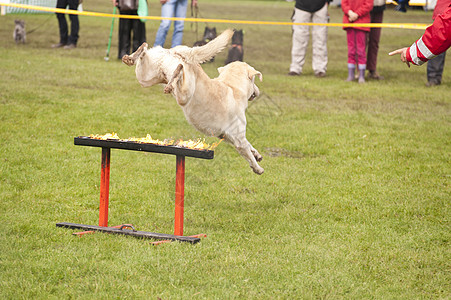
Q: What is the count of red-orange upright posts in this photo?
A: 2